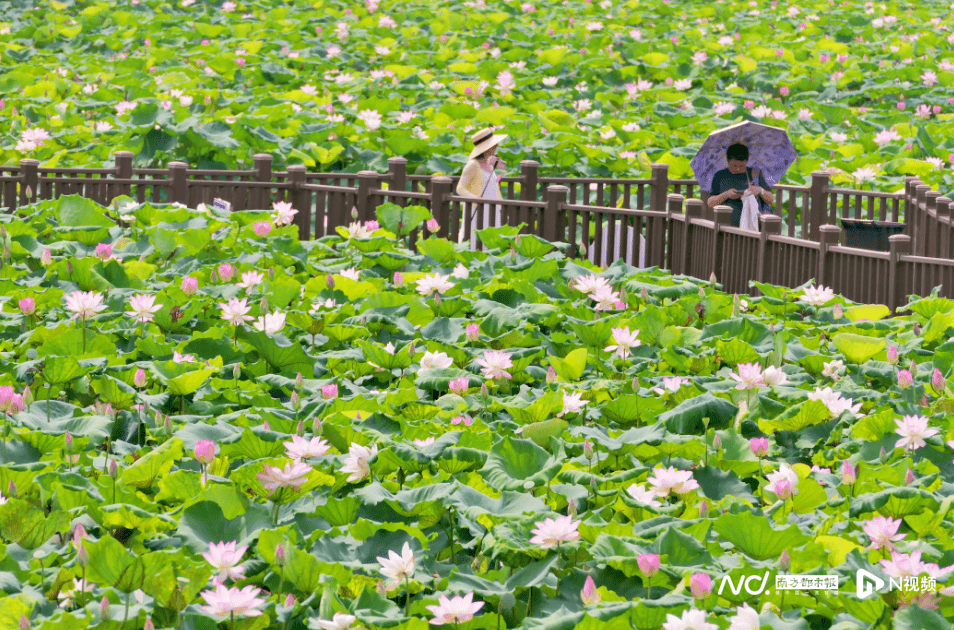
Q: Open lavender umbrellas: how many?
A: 1